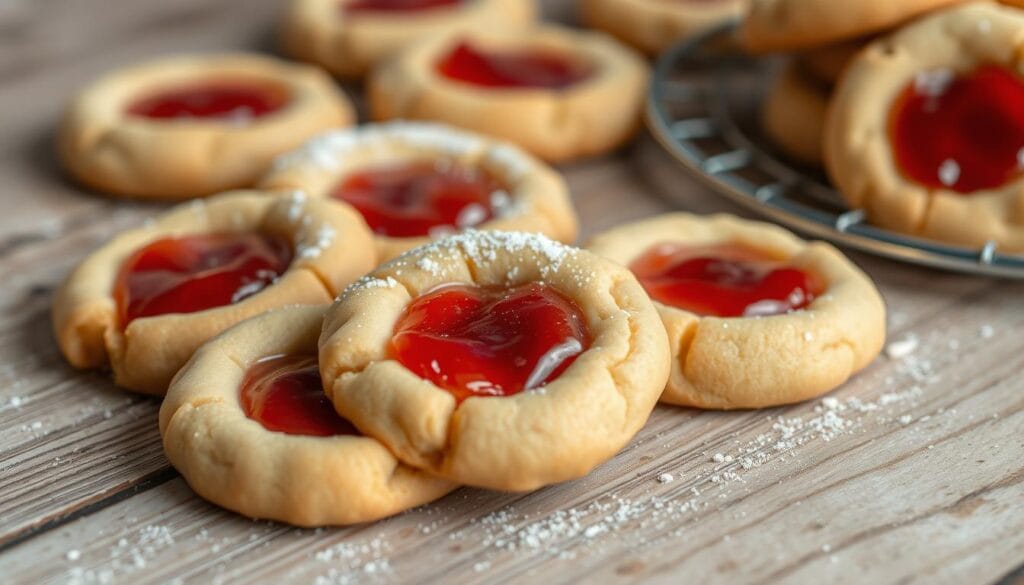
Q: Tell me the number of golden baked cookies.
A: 13